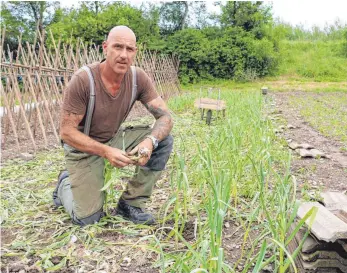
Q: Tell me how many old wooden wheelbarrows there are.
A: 1